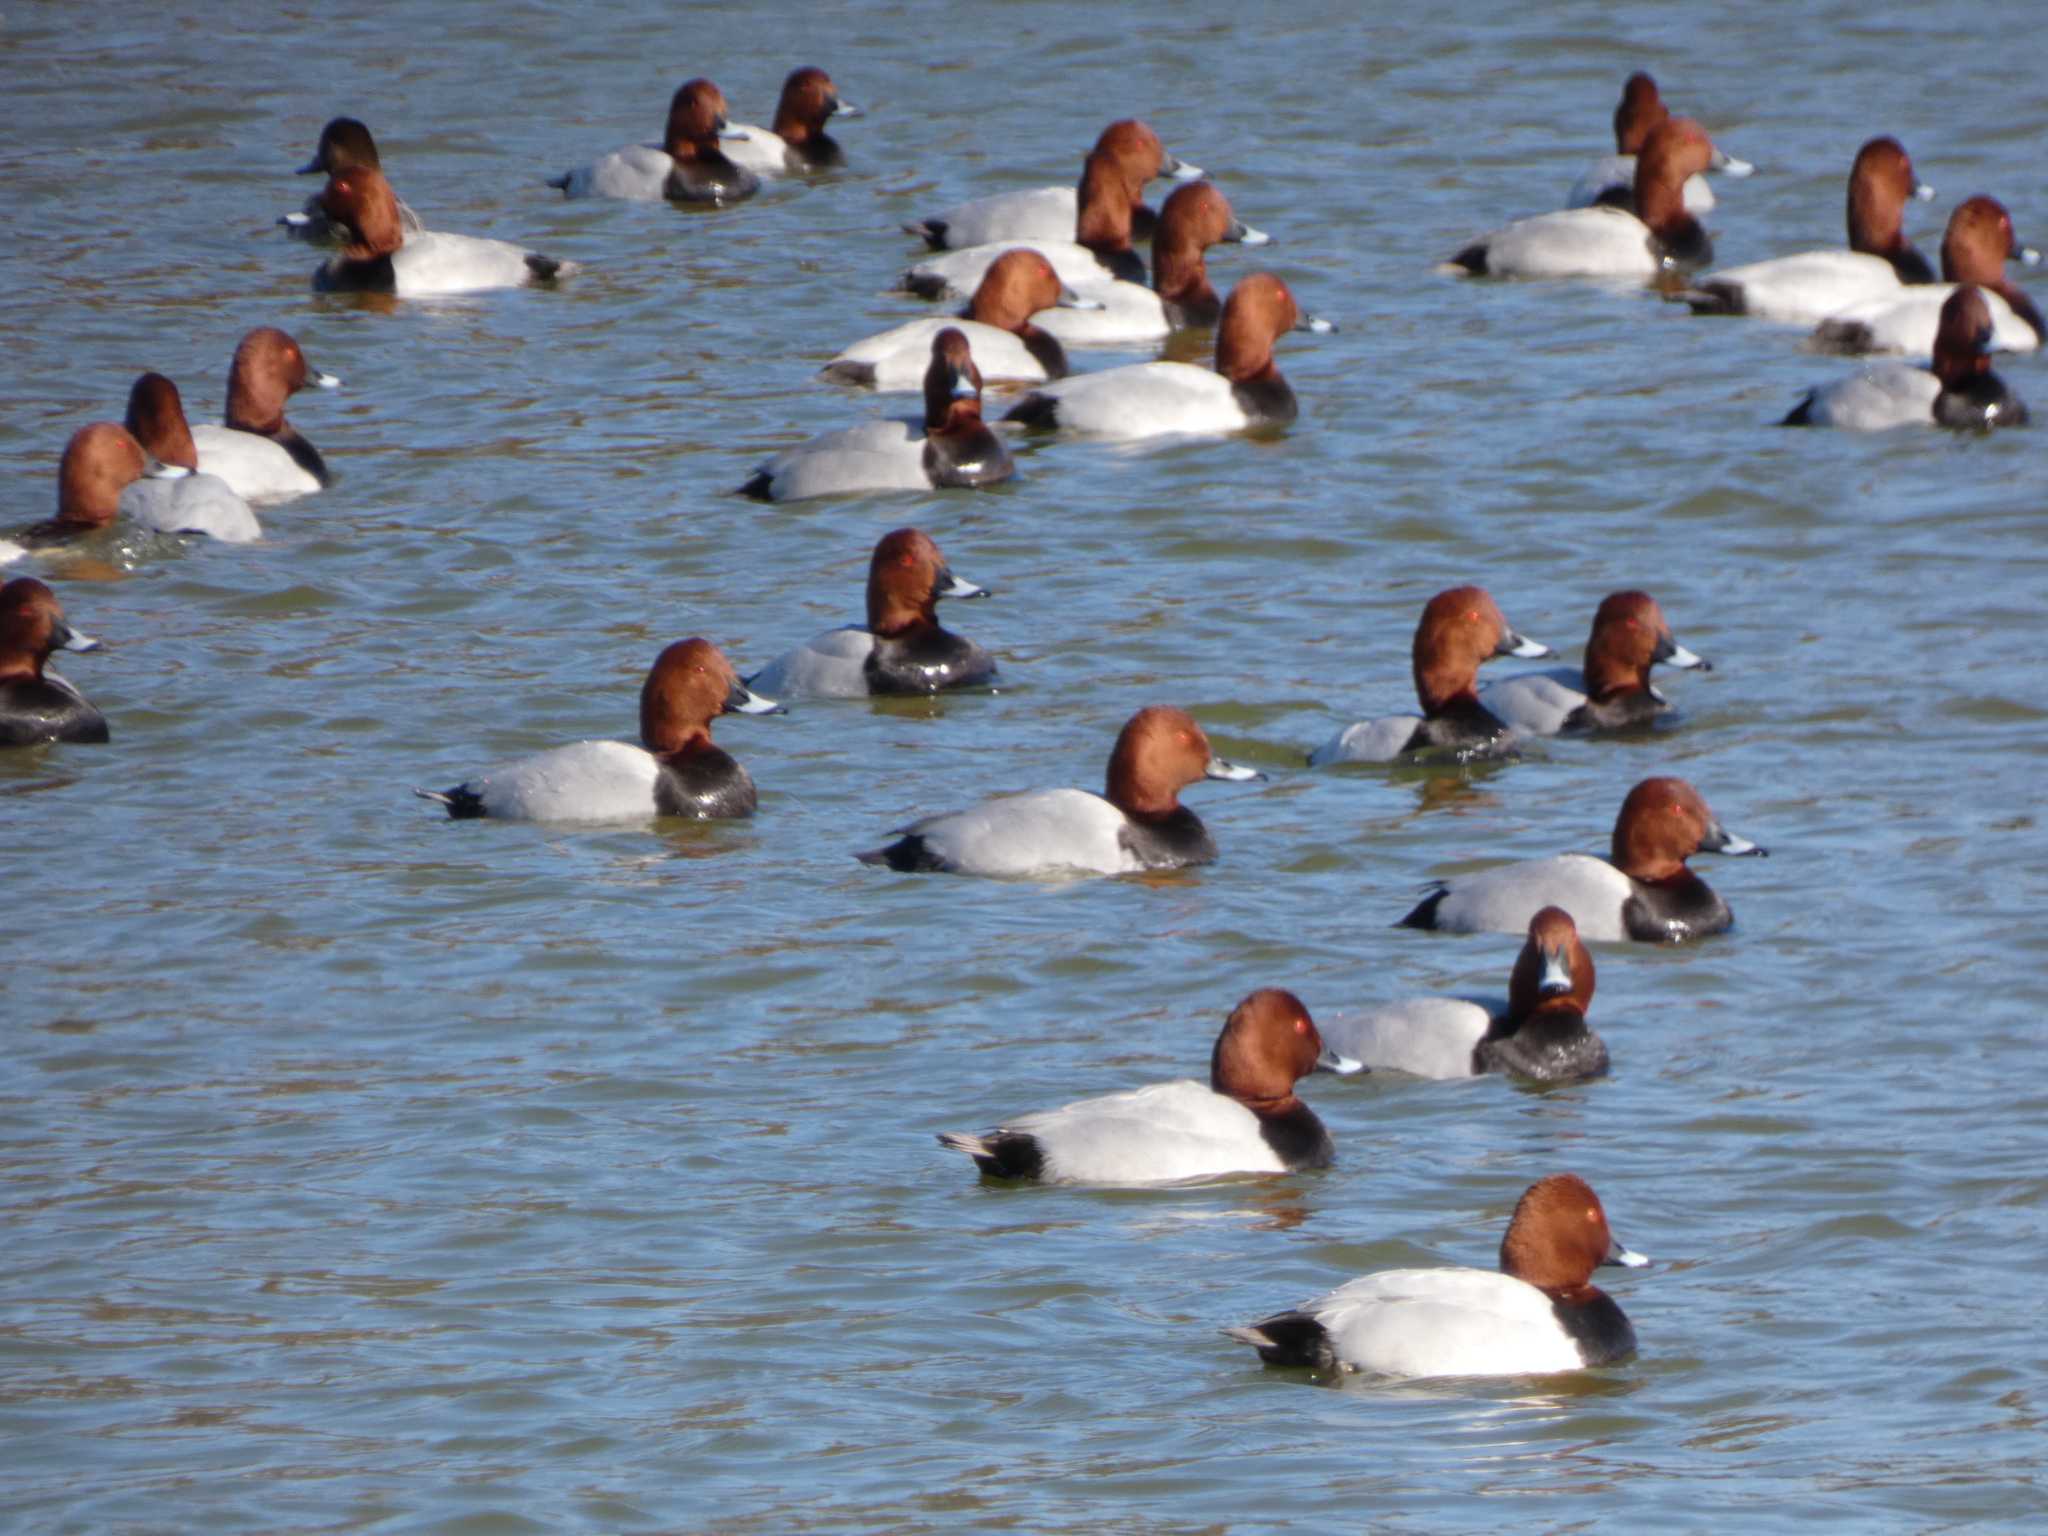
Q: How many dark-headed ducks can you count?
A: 1